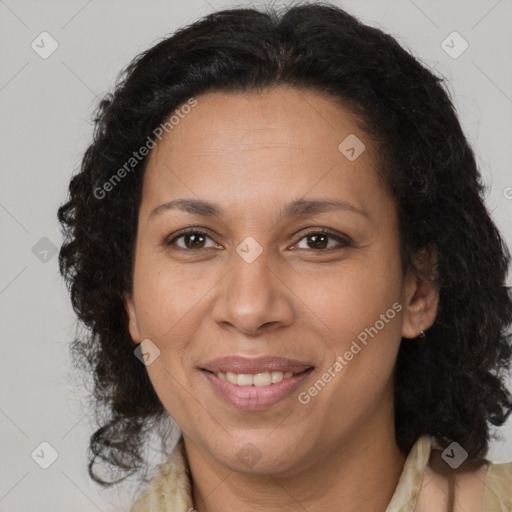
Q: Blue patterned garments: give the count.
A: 0